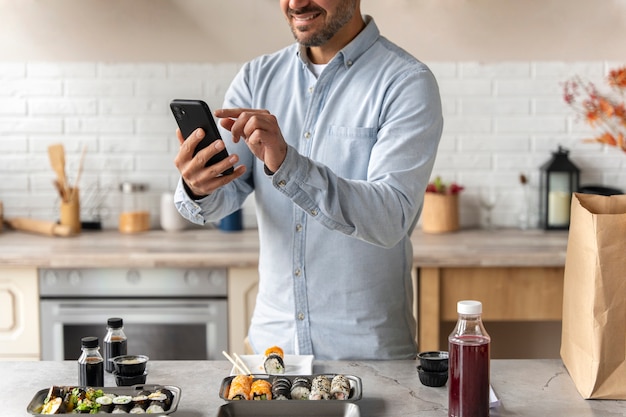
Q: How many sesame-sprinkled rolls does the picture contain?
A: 2